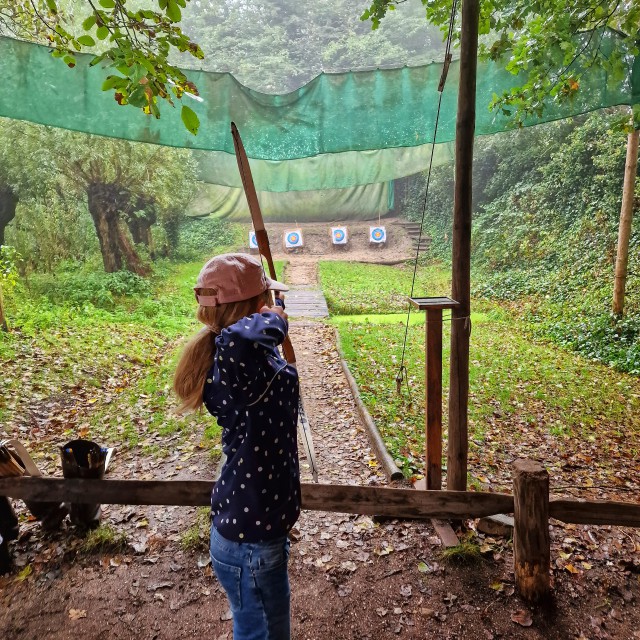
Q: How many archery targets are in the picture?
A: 4